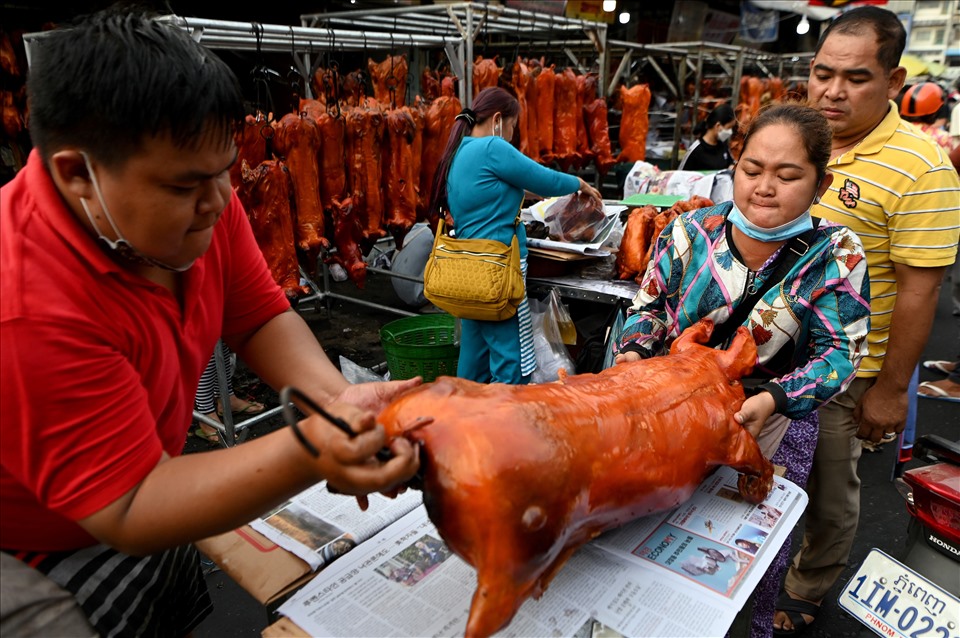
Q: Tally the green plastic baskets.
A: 1